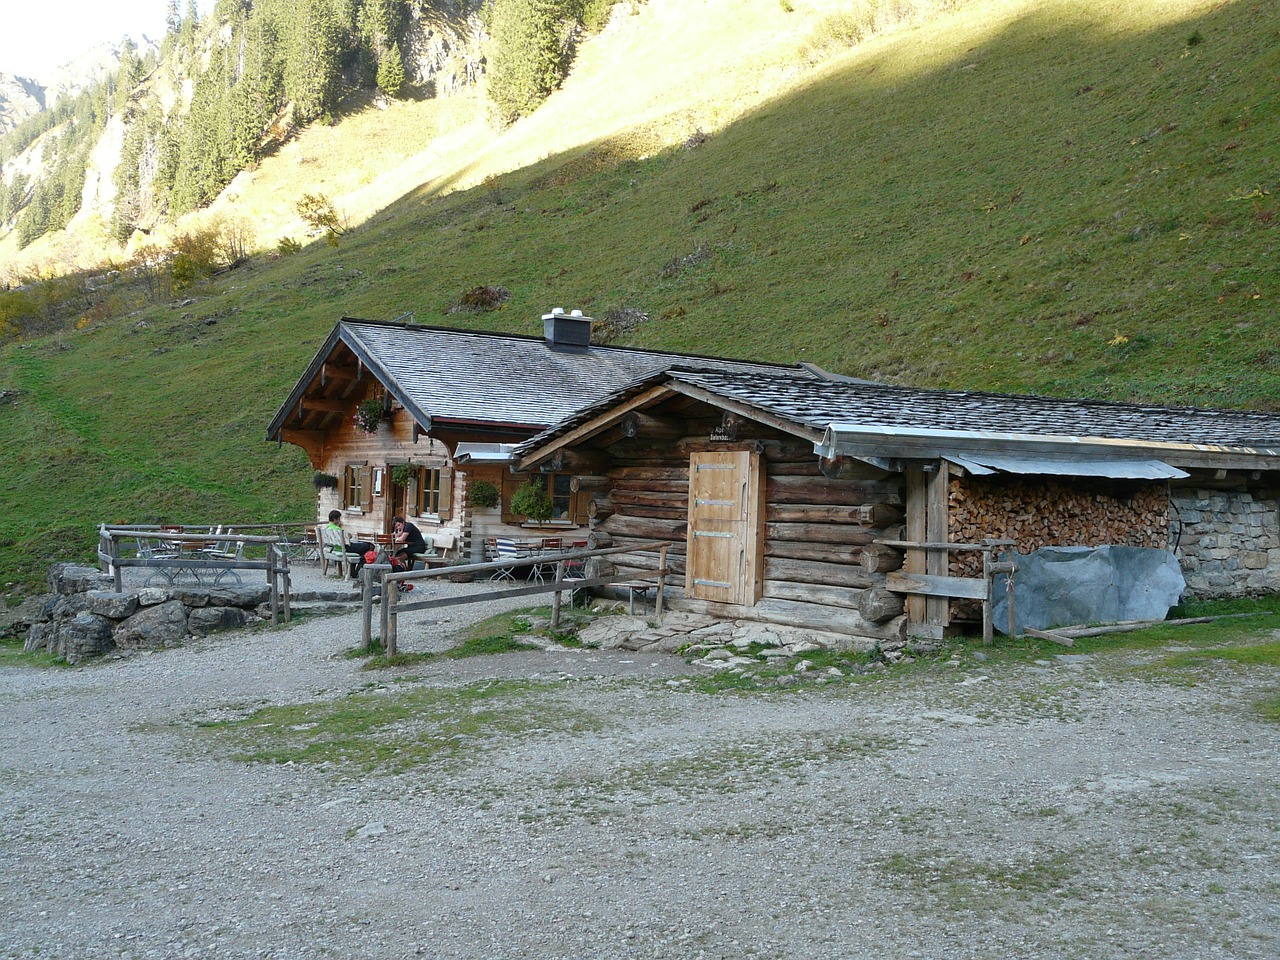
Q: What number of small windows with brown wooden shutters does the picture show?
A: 3